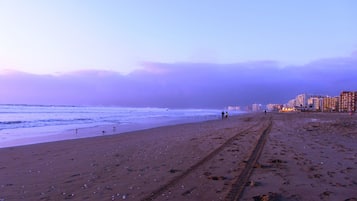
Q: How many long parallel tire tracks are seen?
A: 2